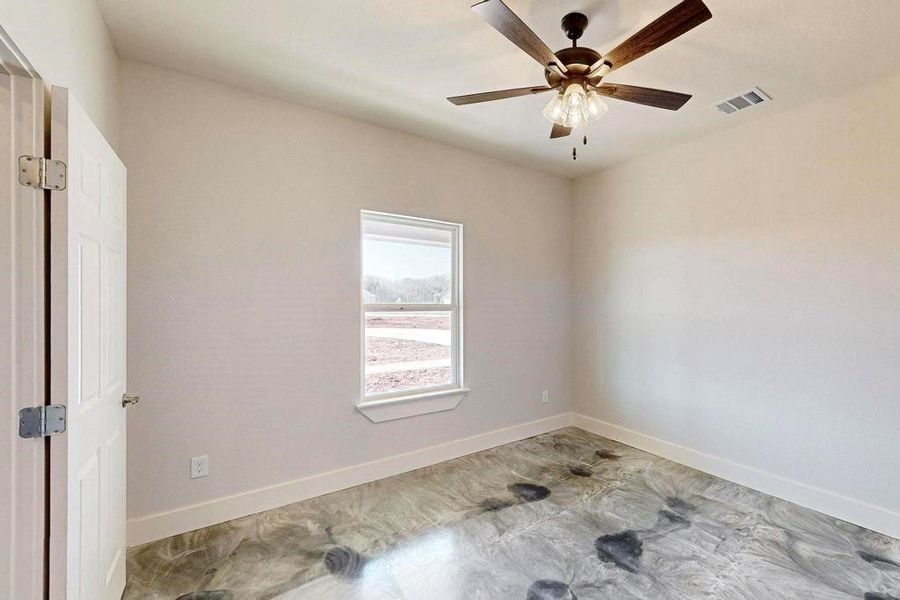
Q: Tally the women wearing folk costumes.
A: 0